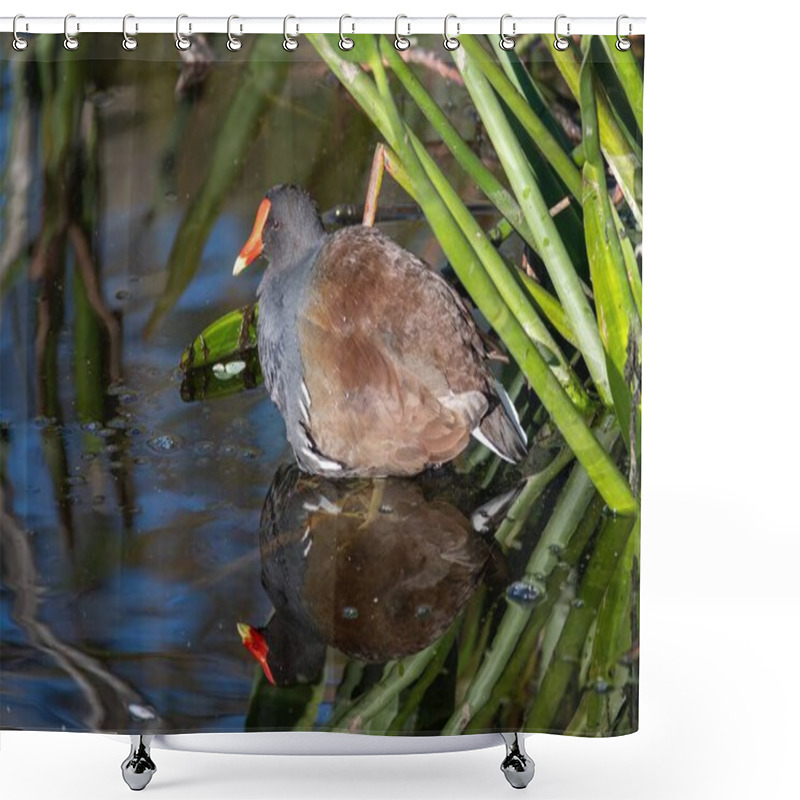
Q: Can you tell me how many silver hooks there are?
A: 12